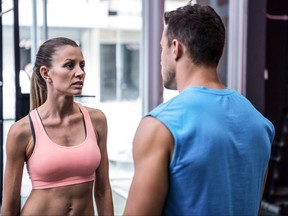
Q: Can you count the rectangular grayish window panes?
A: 2